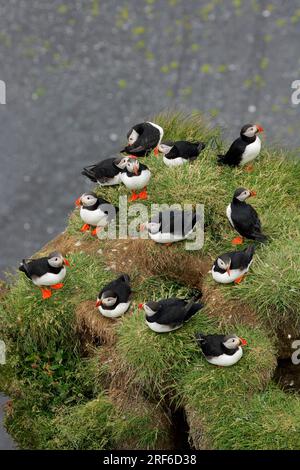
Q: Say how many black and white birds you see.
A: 13